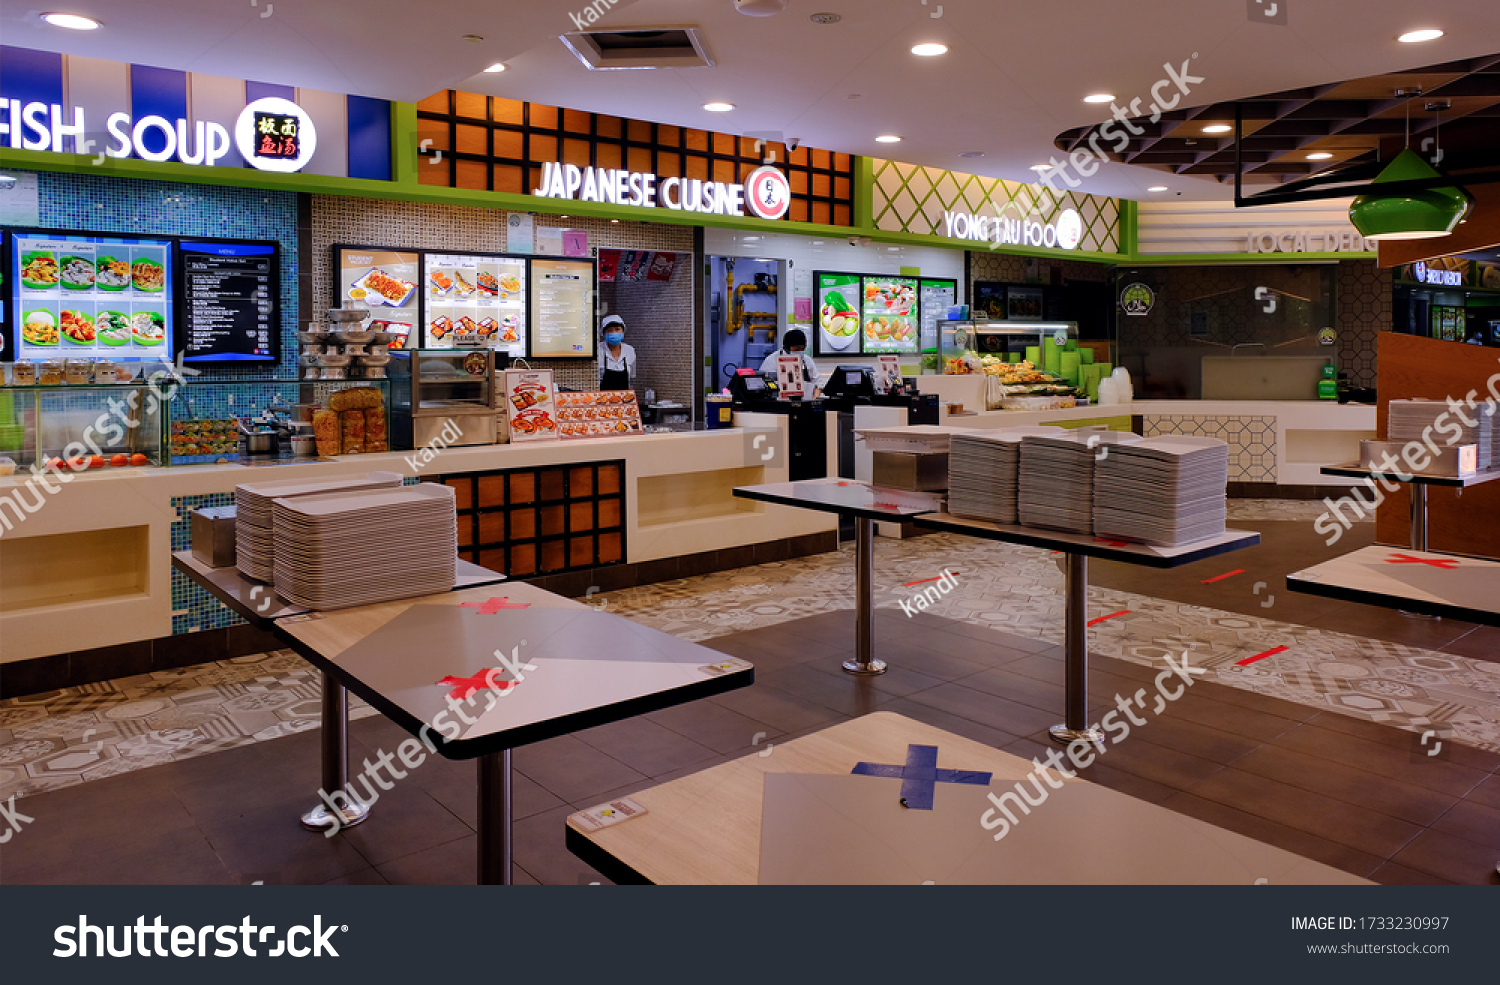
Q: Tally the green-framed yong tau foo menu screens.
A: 3